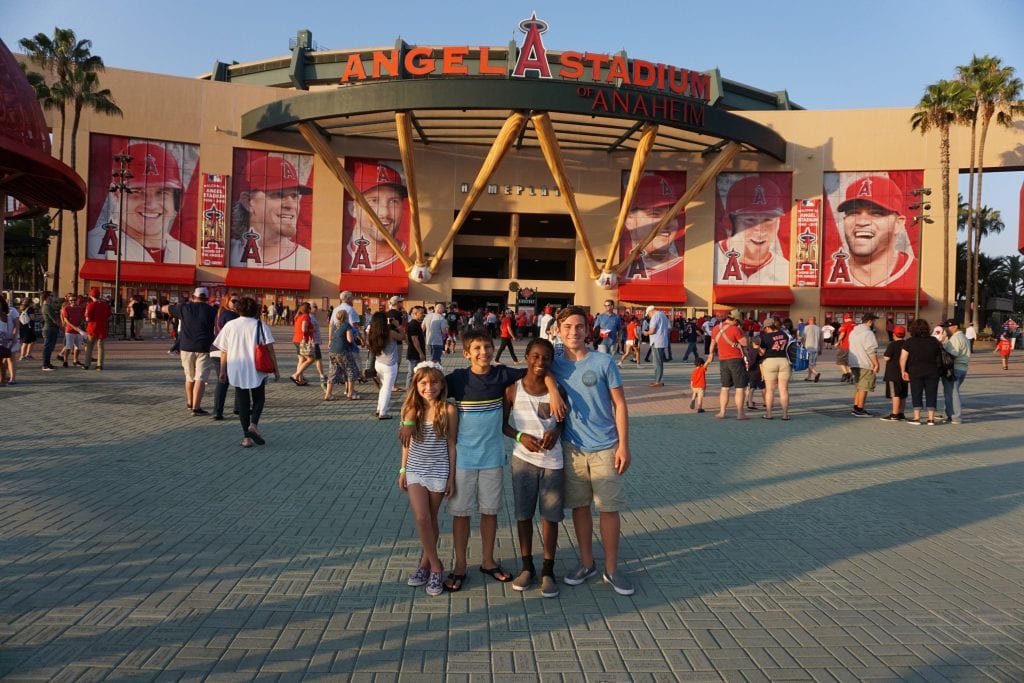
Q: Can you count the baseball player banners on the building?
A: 6